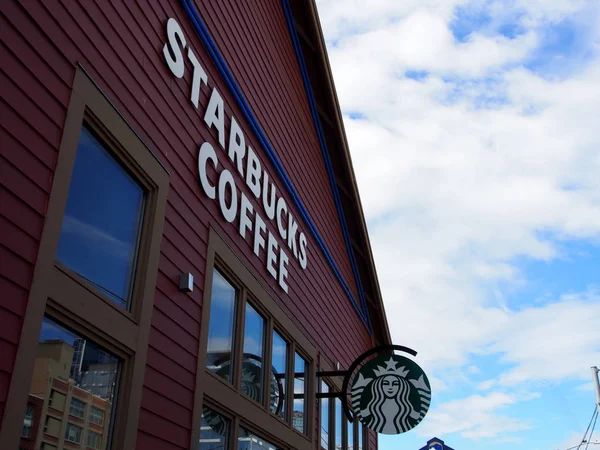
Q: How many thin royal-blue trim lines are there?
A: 2